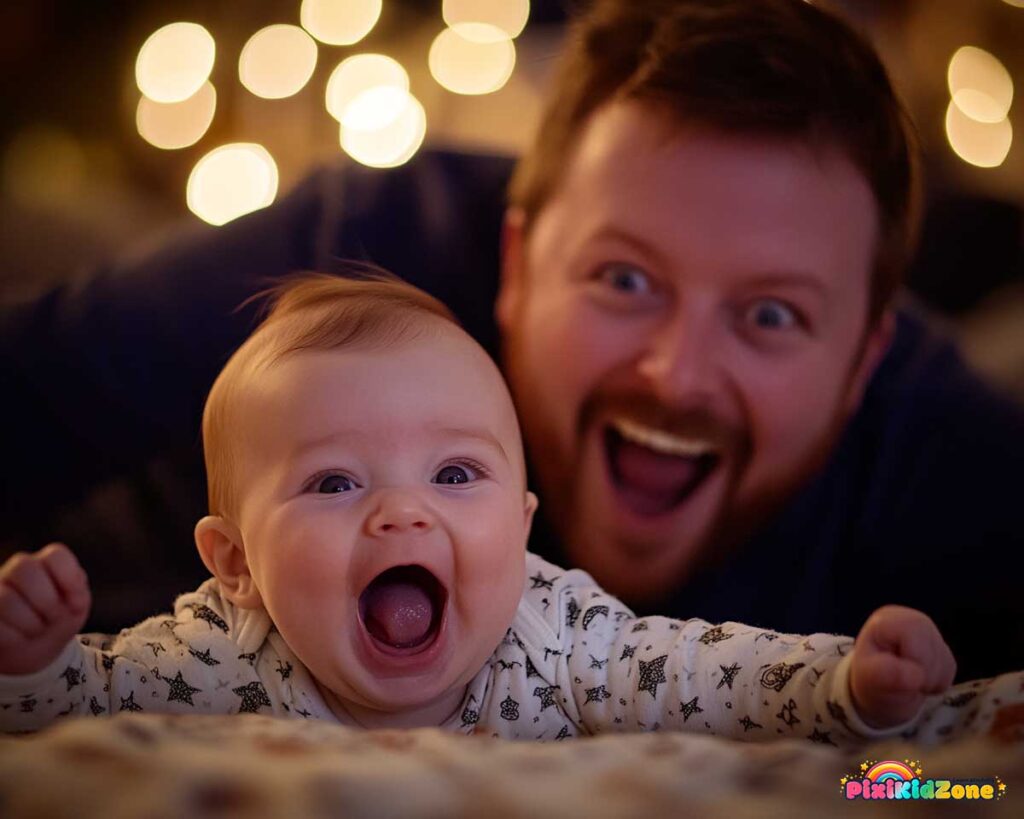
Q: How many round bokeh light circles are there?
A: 11